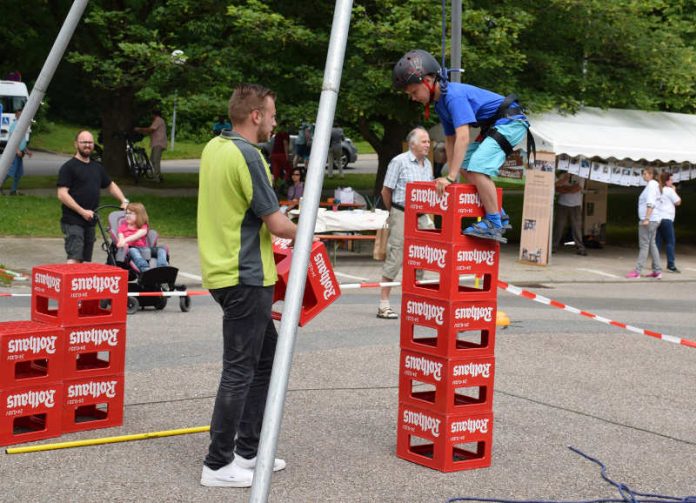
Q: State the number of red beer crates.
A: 11